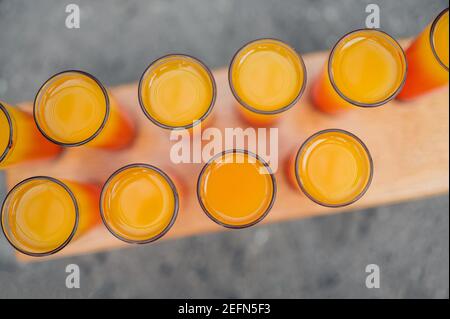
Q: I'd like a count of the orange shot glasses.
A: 10